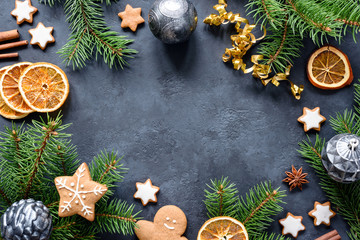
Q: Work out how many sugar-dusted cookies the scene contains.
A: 6